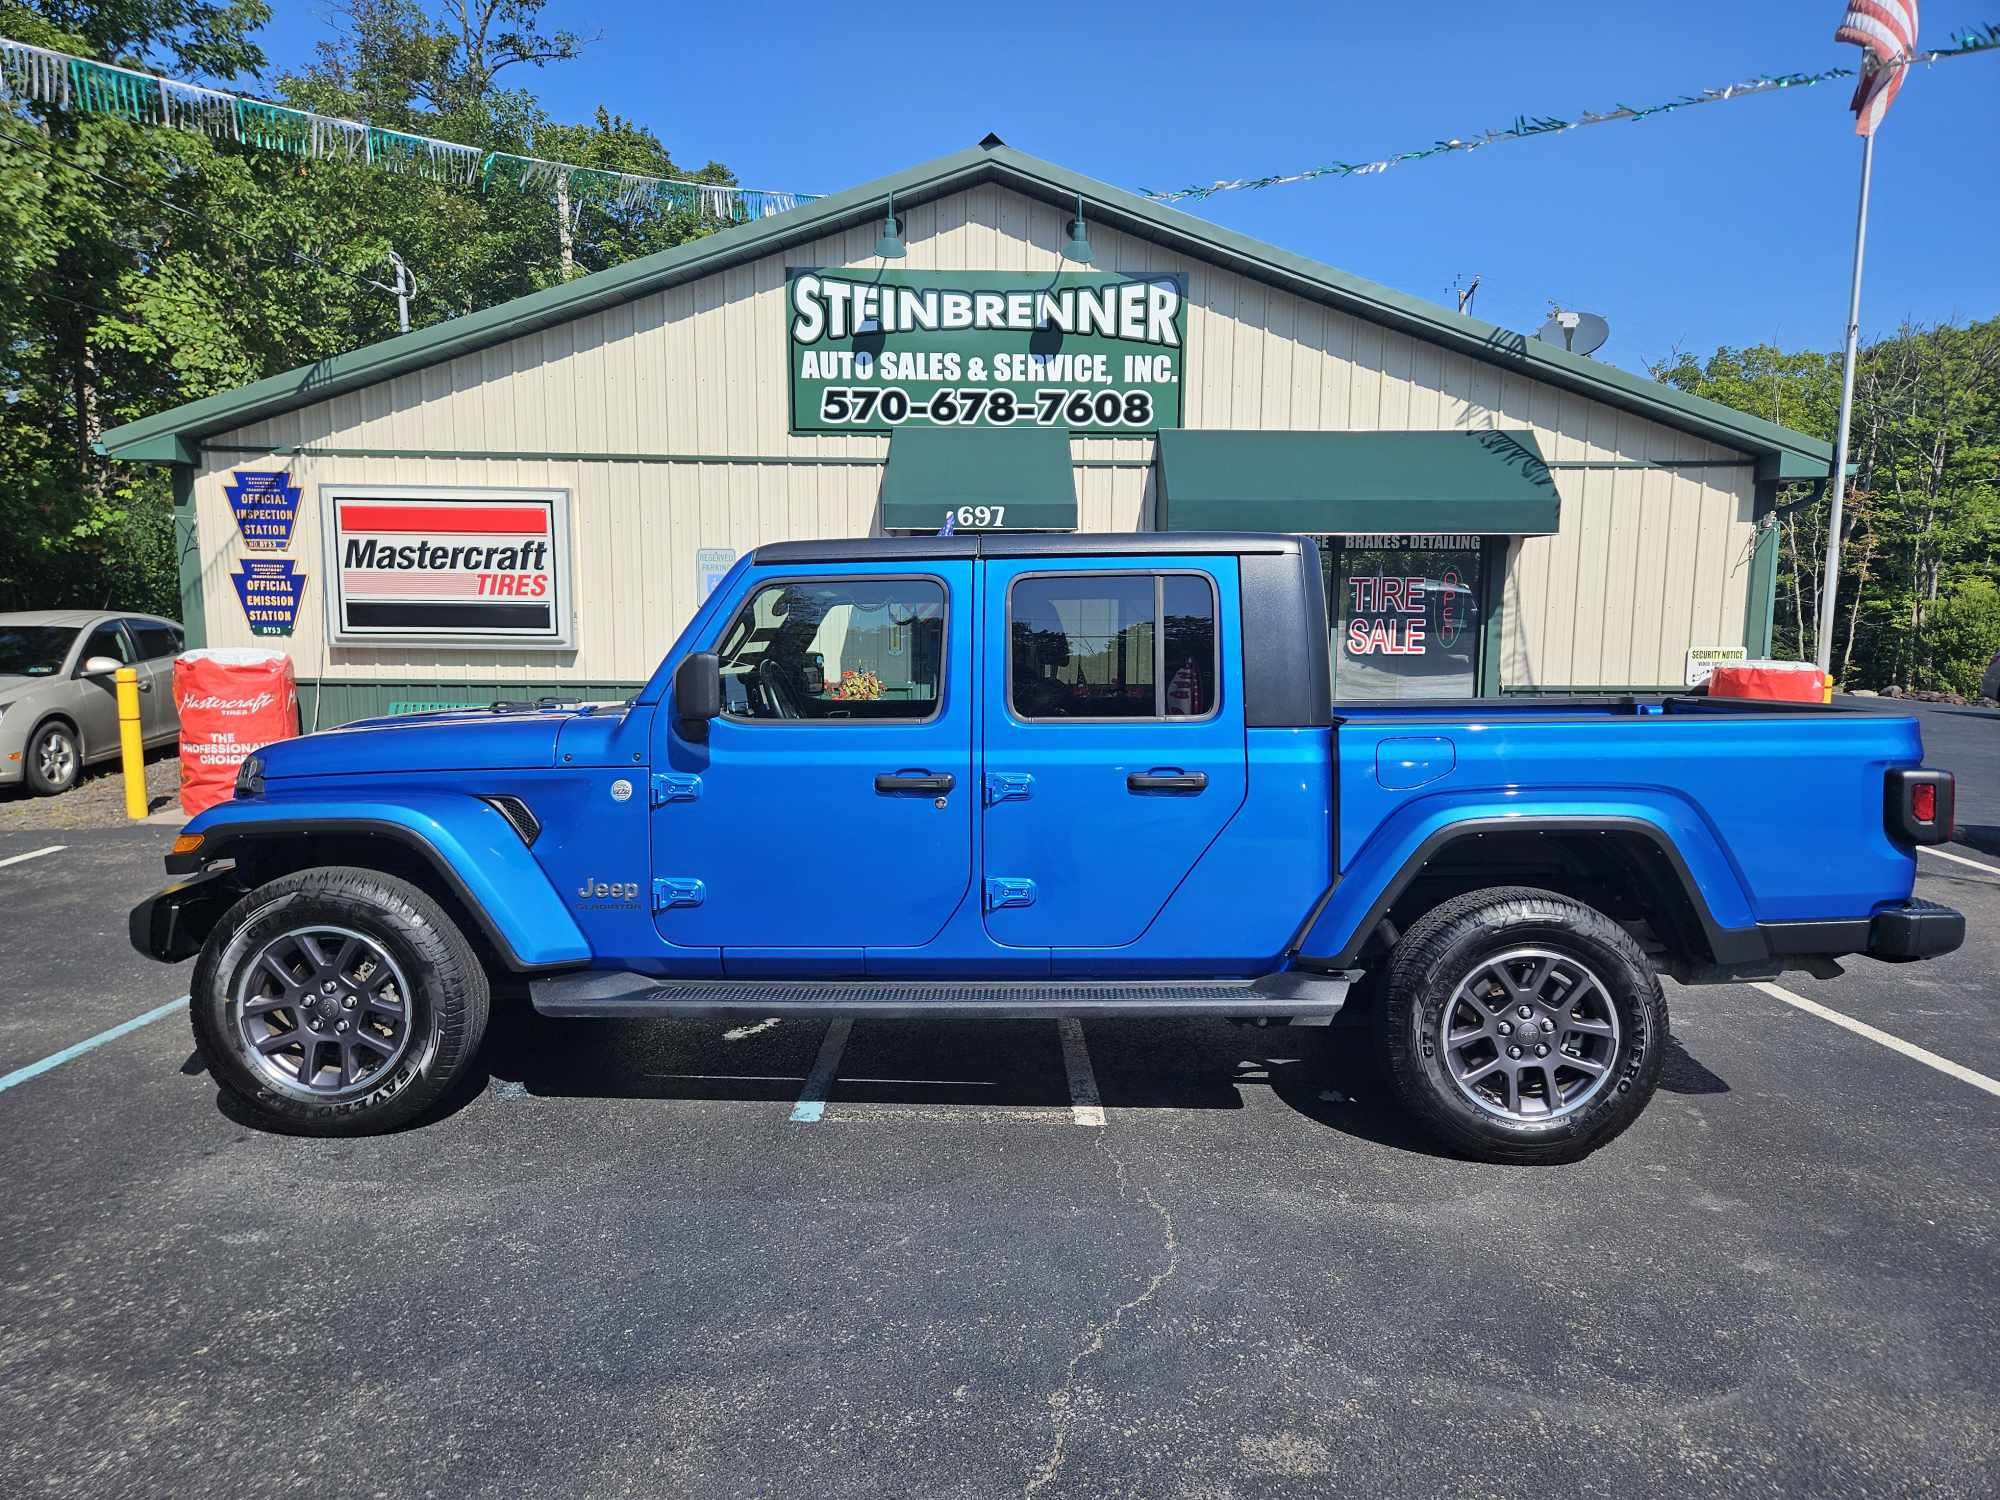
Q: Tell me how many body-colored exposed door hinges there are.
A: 4